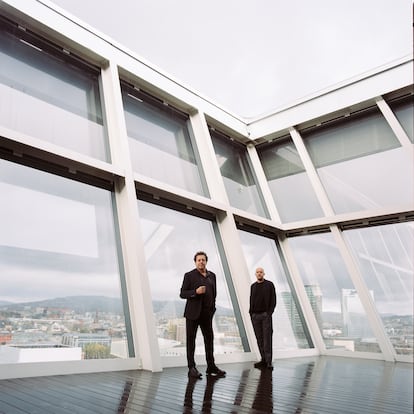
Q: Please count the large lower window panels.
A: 5